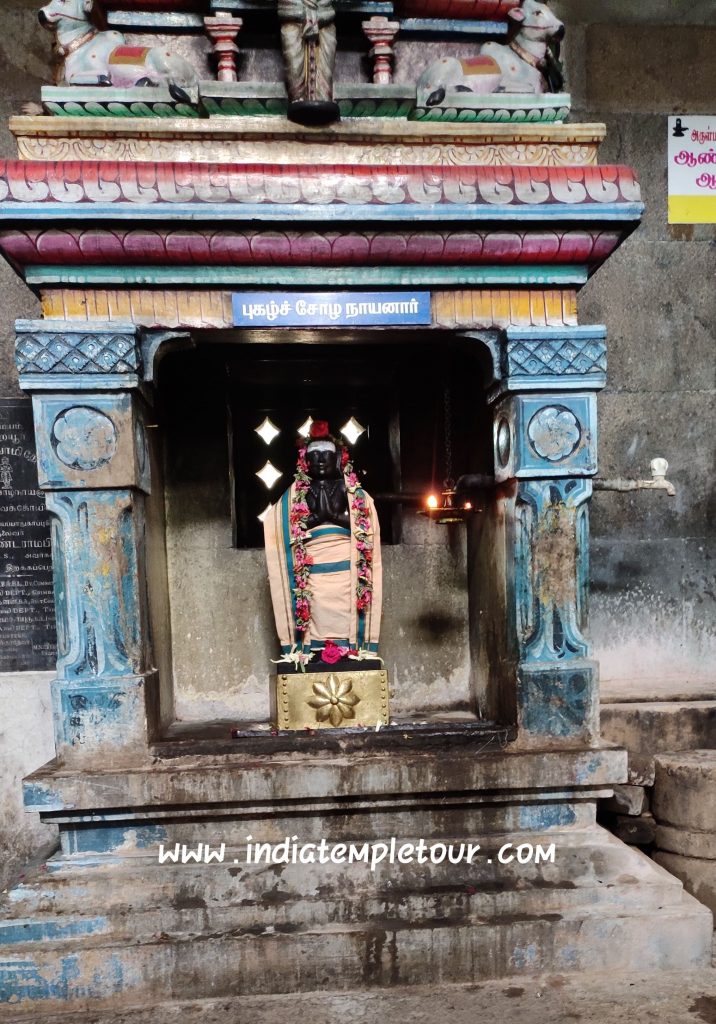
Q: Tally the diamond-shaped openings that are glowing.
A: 5